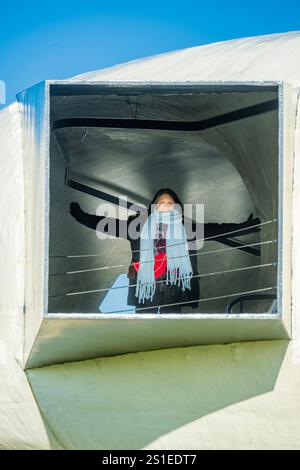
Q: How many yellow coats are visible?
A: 0